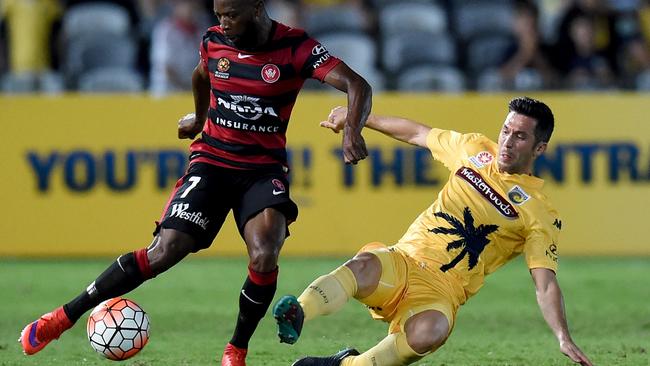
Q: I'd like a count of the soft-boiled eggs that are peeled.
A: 0